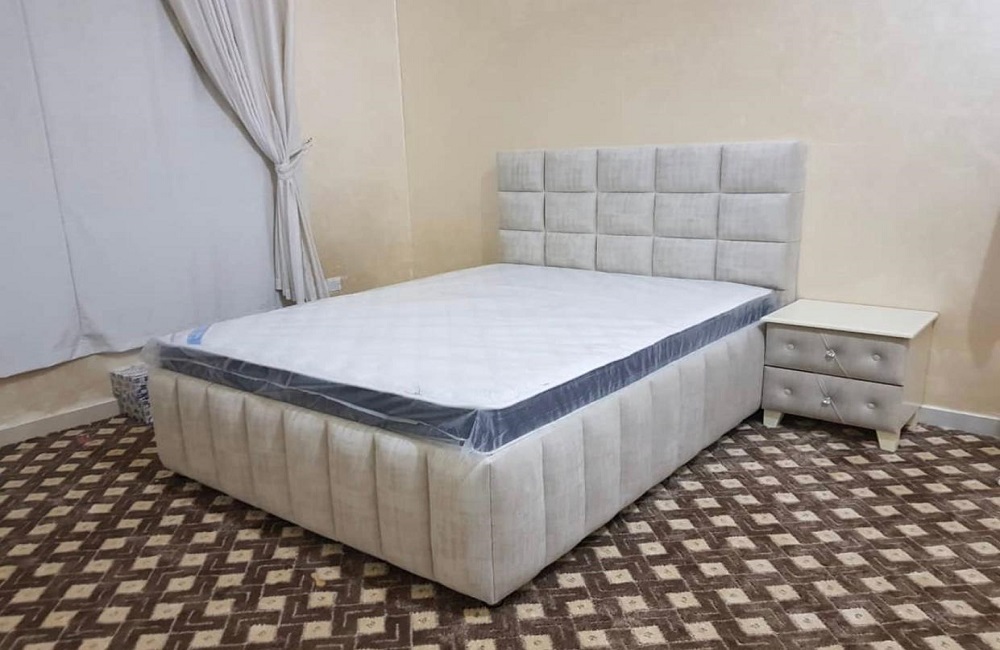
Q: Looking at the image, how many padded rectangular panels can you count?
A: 15